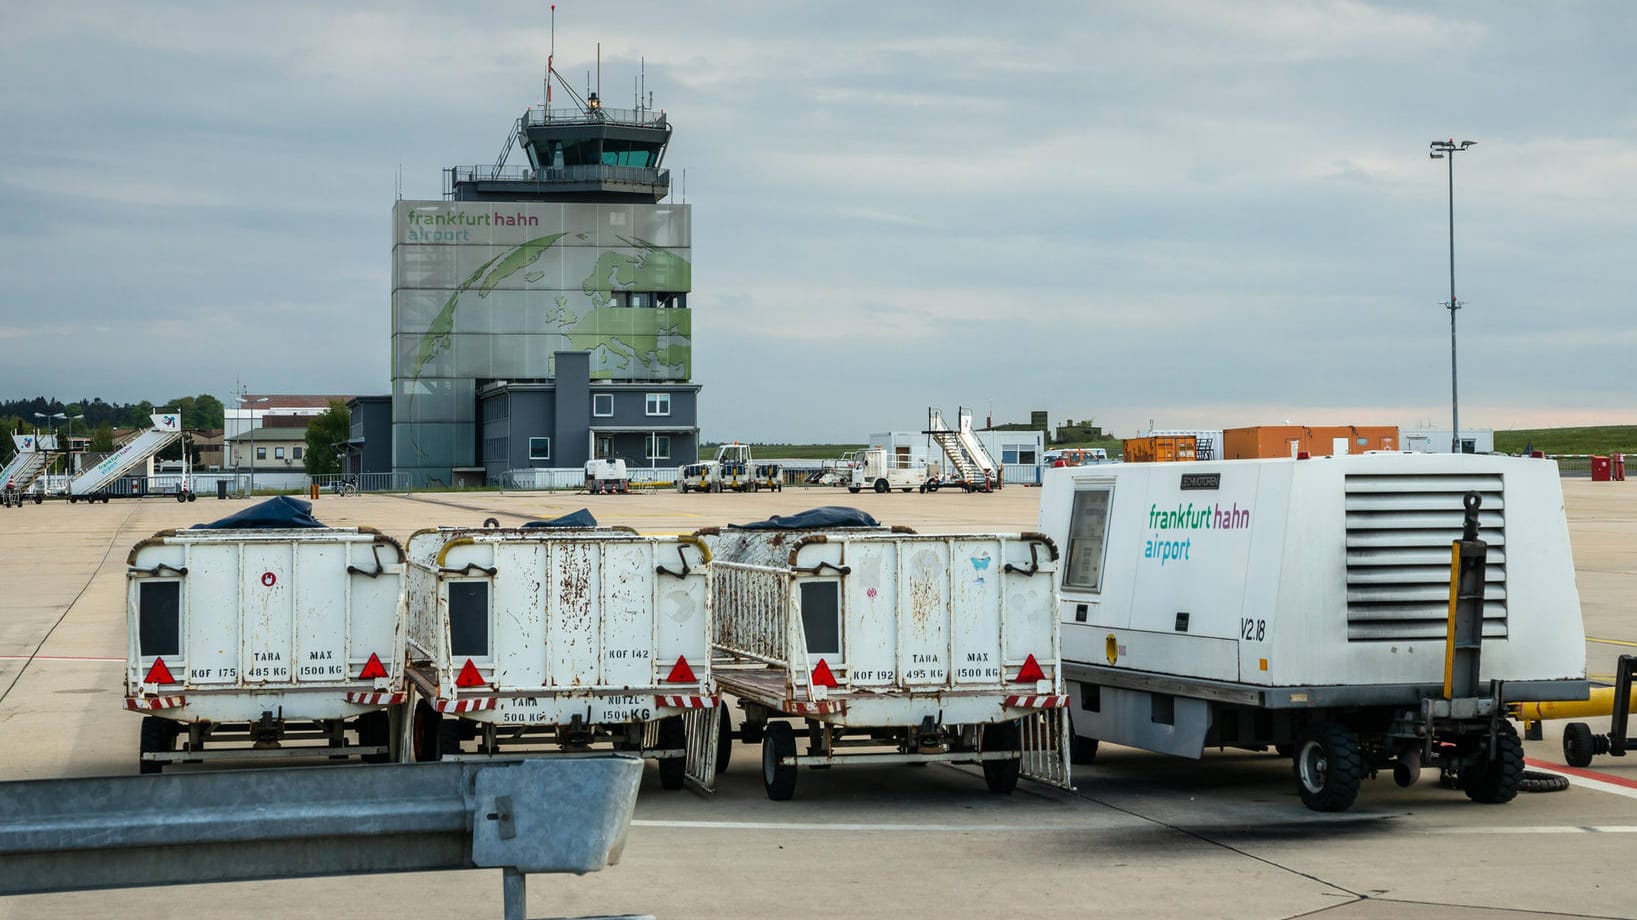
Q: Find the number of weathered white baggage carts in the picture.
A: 3